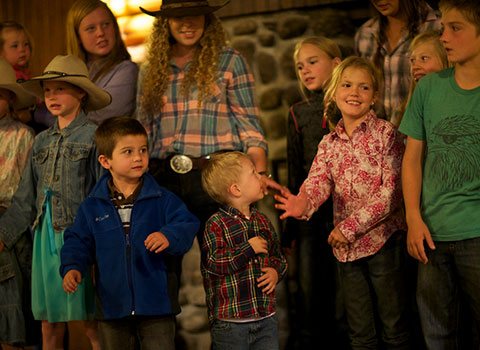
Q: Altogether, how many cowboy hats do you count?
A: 3